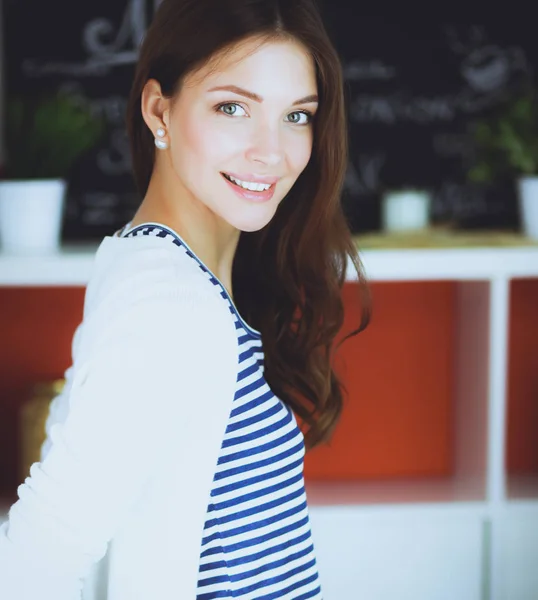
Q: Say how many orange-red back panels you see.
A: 3